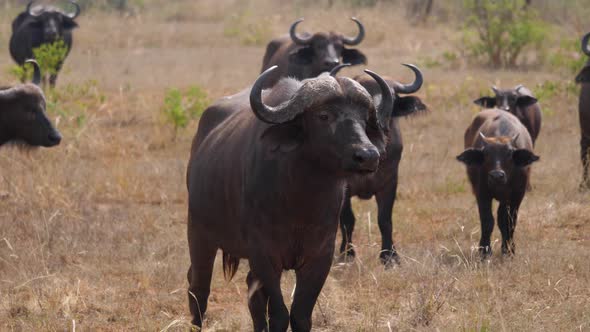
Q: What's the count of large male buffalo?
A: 1